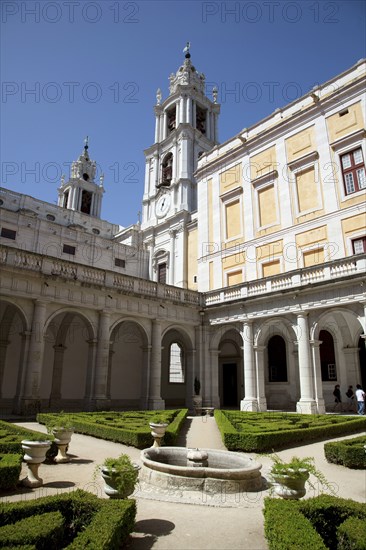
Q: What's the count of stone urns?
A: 5